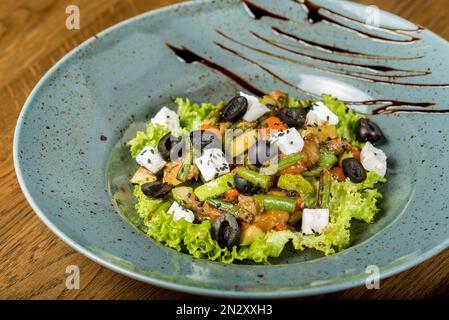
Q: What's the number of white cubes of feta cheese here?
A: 9